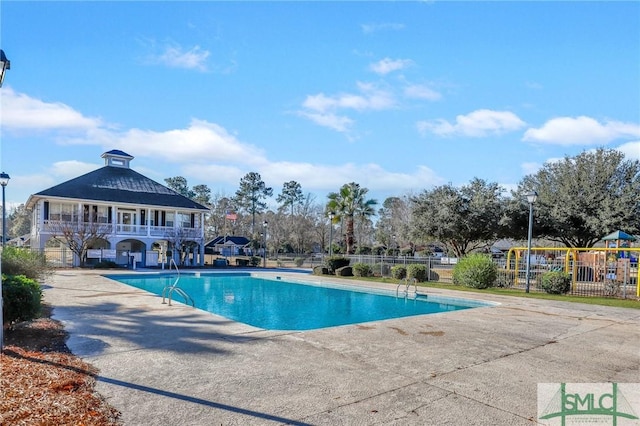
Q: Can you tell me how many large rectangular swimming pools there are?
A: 1